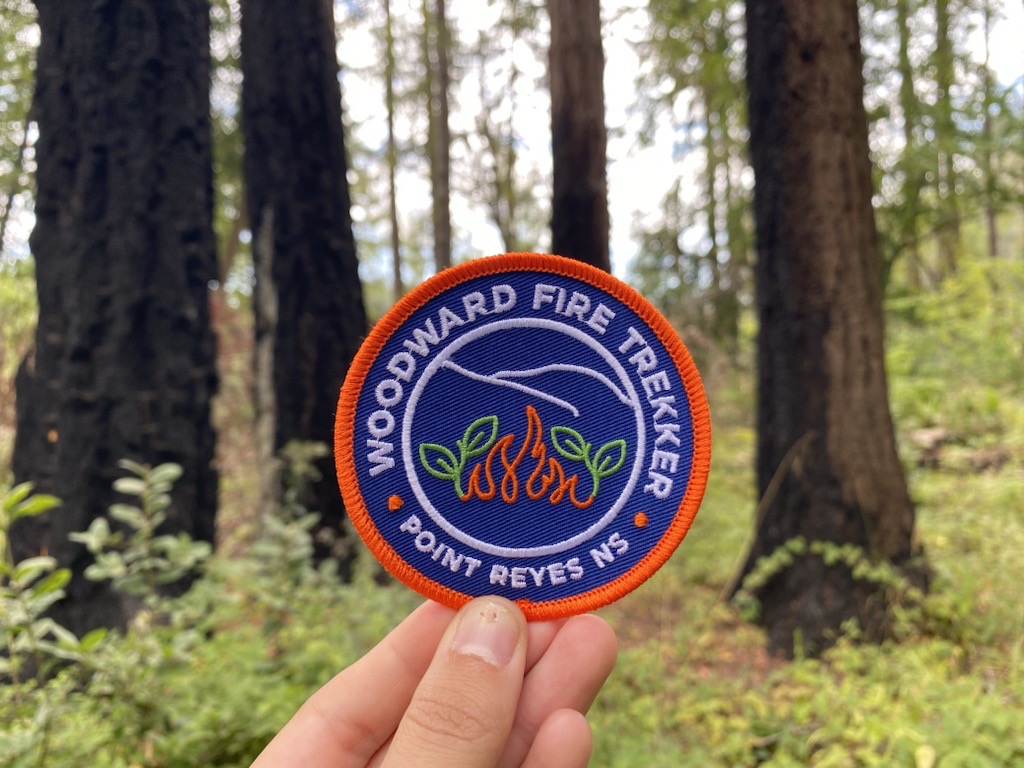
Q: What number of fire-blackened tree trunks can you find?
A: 4